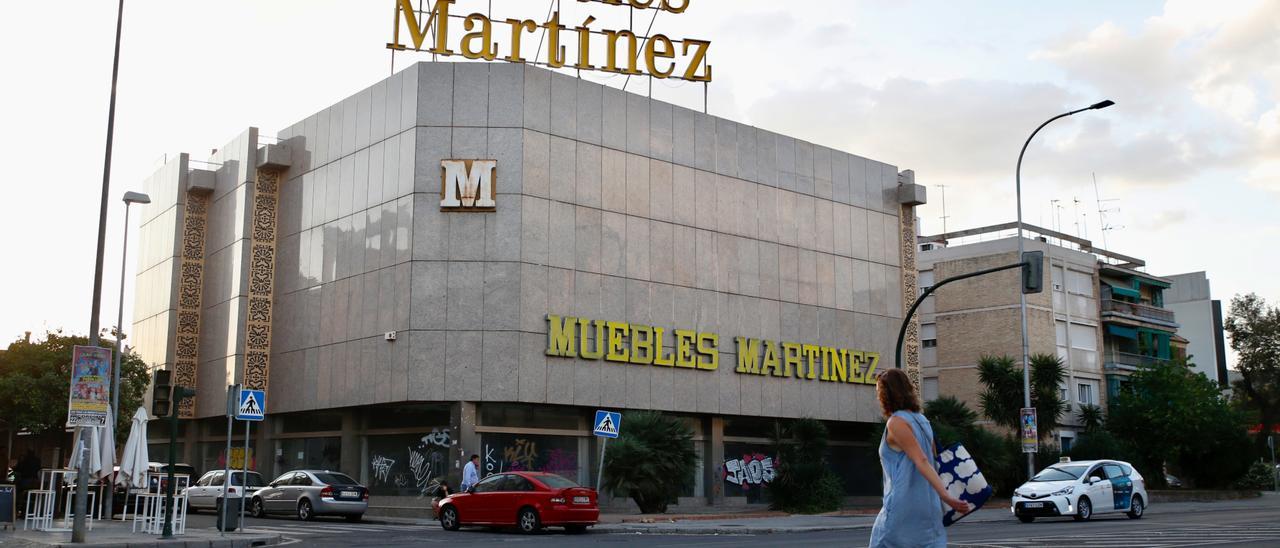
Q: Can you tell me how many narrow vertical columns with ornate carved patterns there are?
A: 3